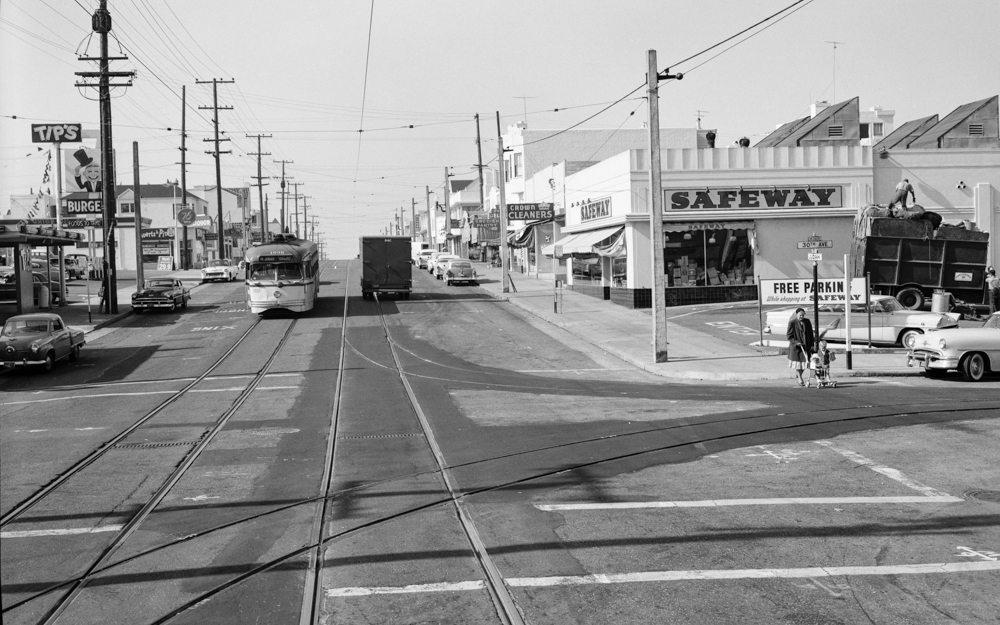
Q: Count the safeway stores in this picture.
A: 1